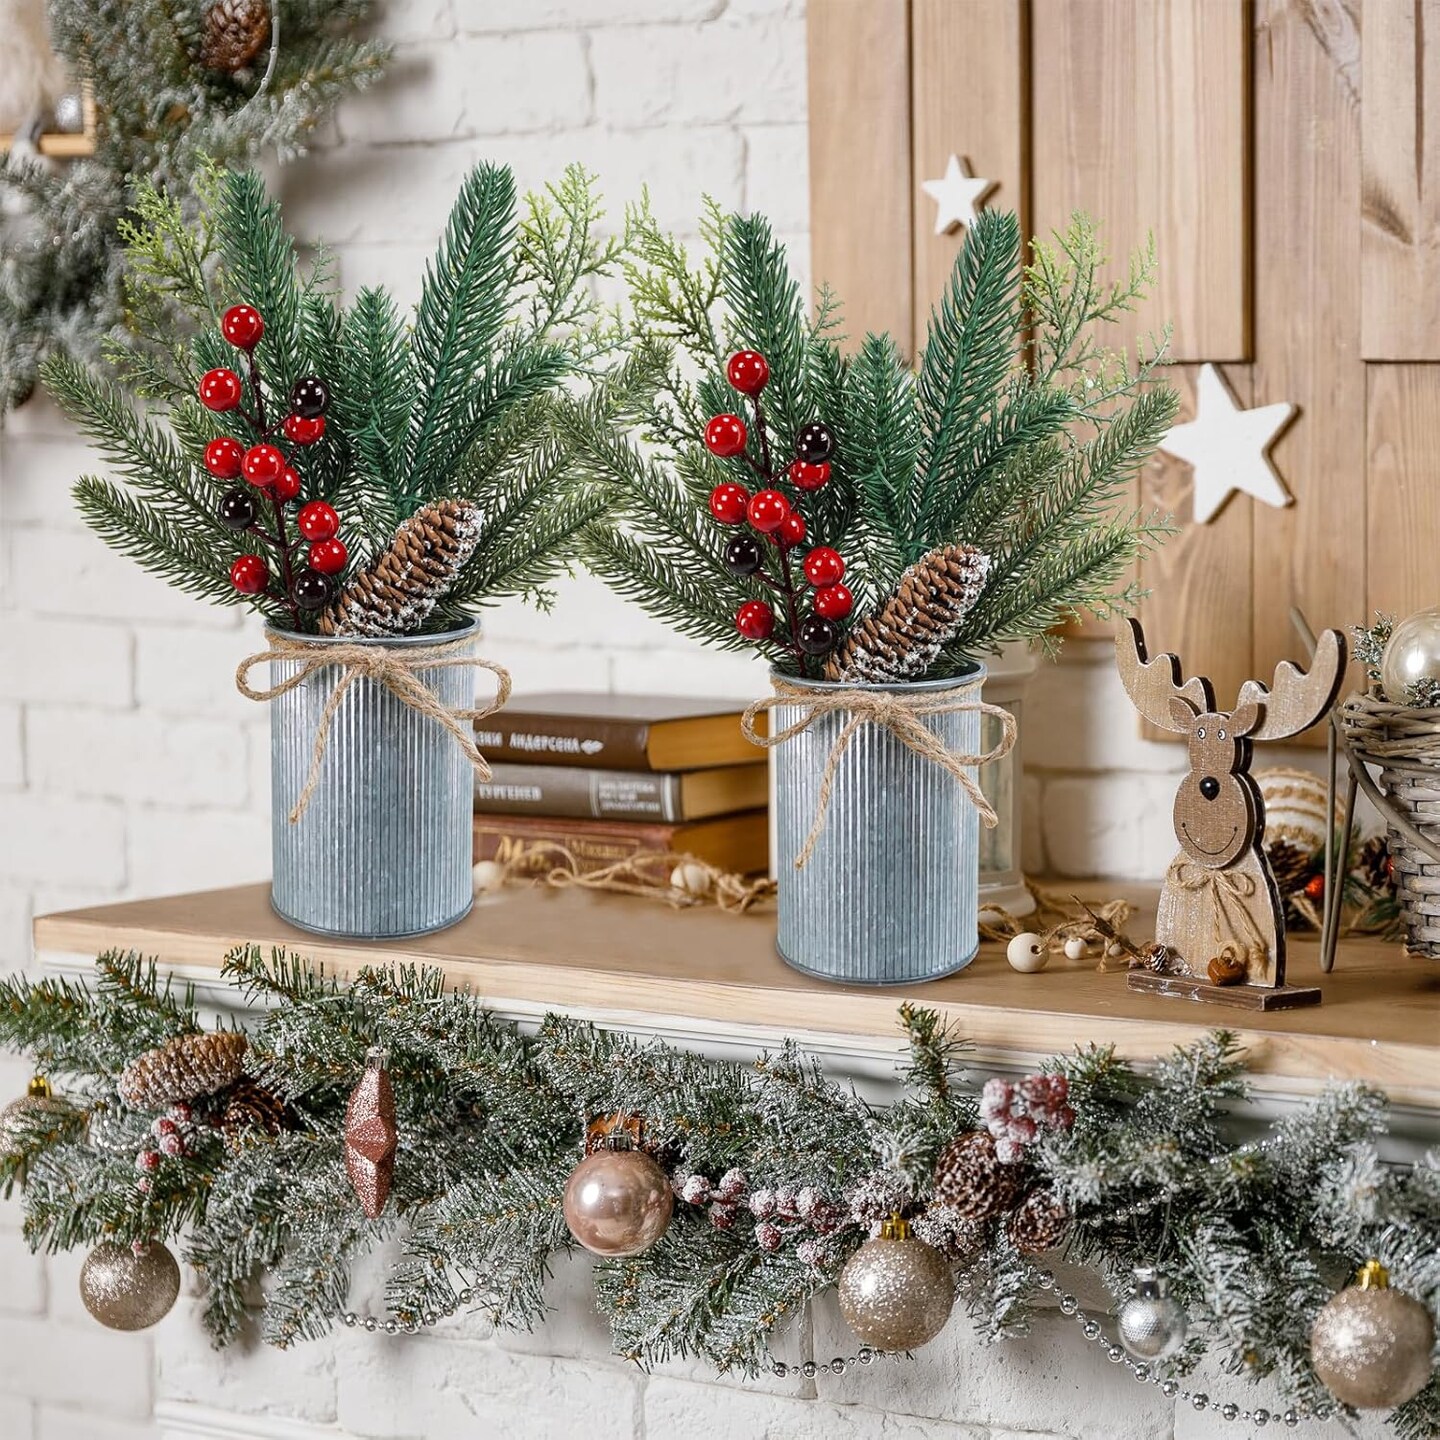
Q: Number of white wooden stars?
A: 2